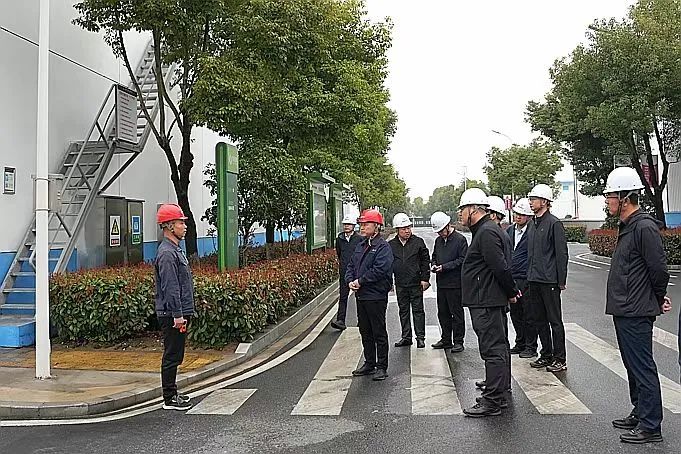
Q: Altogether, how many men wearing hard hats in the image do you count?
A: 10